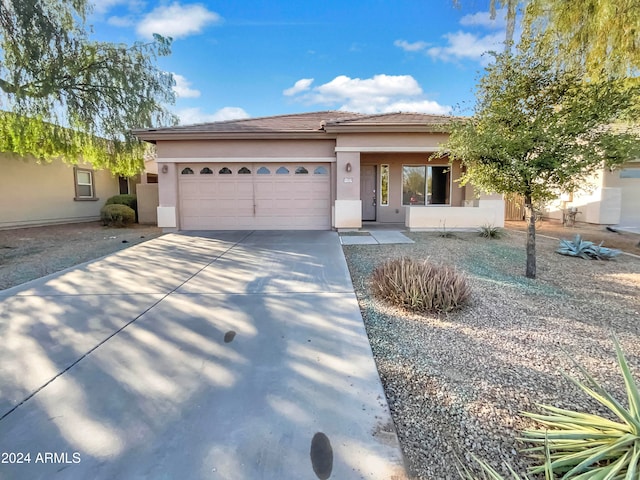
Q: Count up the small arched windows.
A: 8